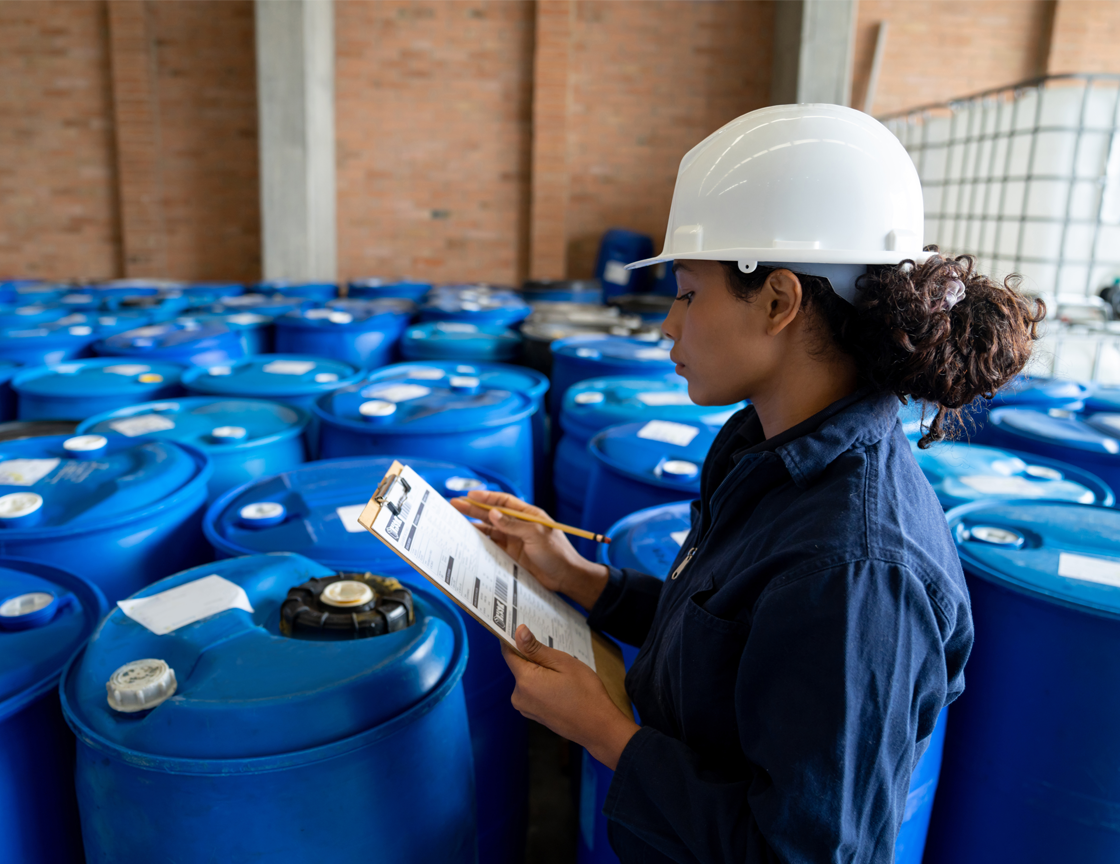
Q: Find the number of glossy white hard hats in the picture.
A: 1